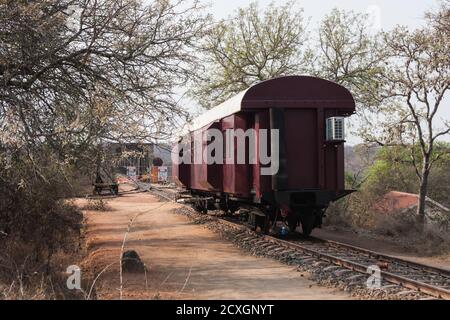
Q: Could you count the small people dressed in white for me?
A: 0